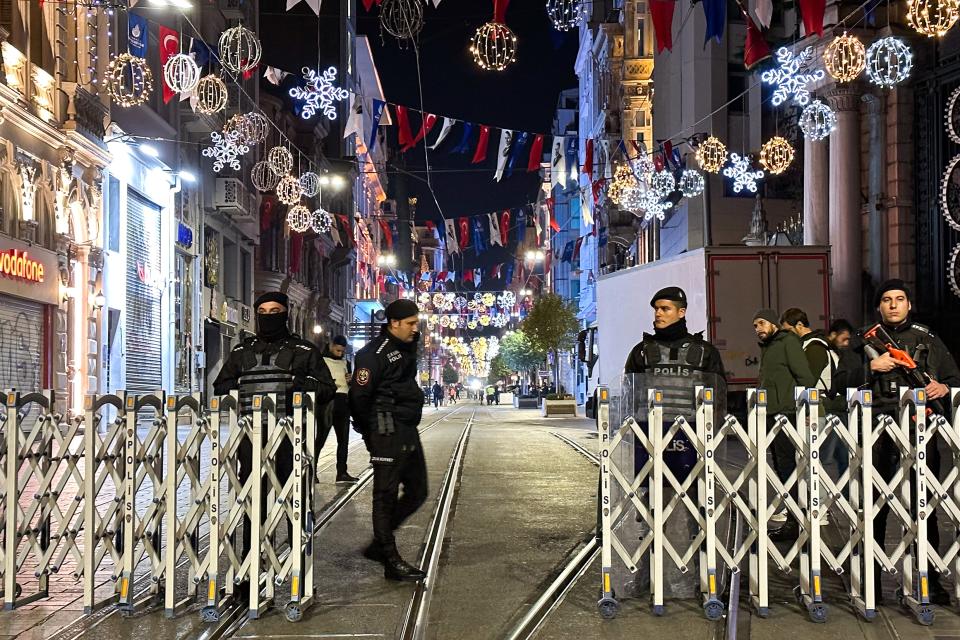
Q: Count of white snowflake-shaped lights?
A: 5